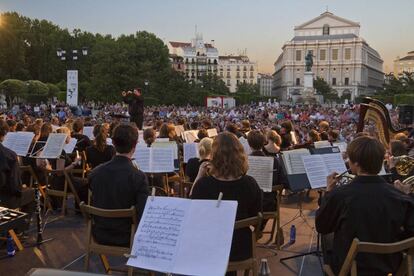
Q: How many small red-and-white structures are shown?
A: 1